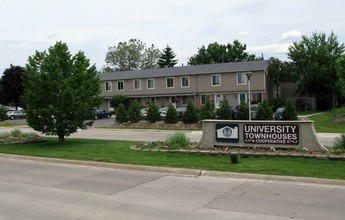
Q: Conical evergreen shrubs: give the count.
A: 10